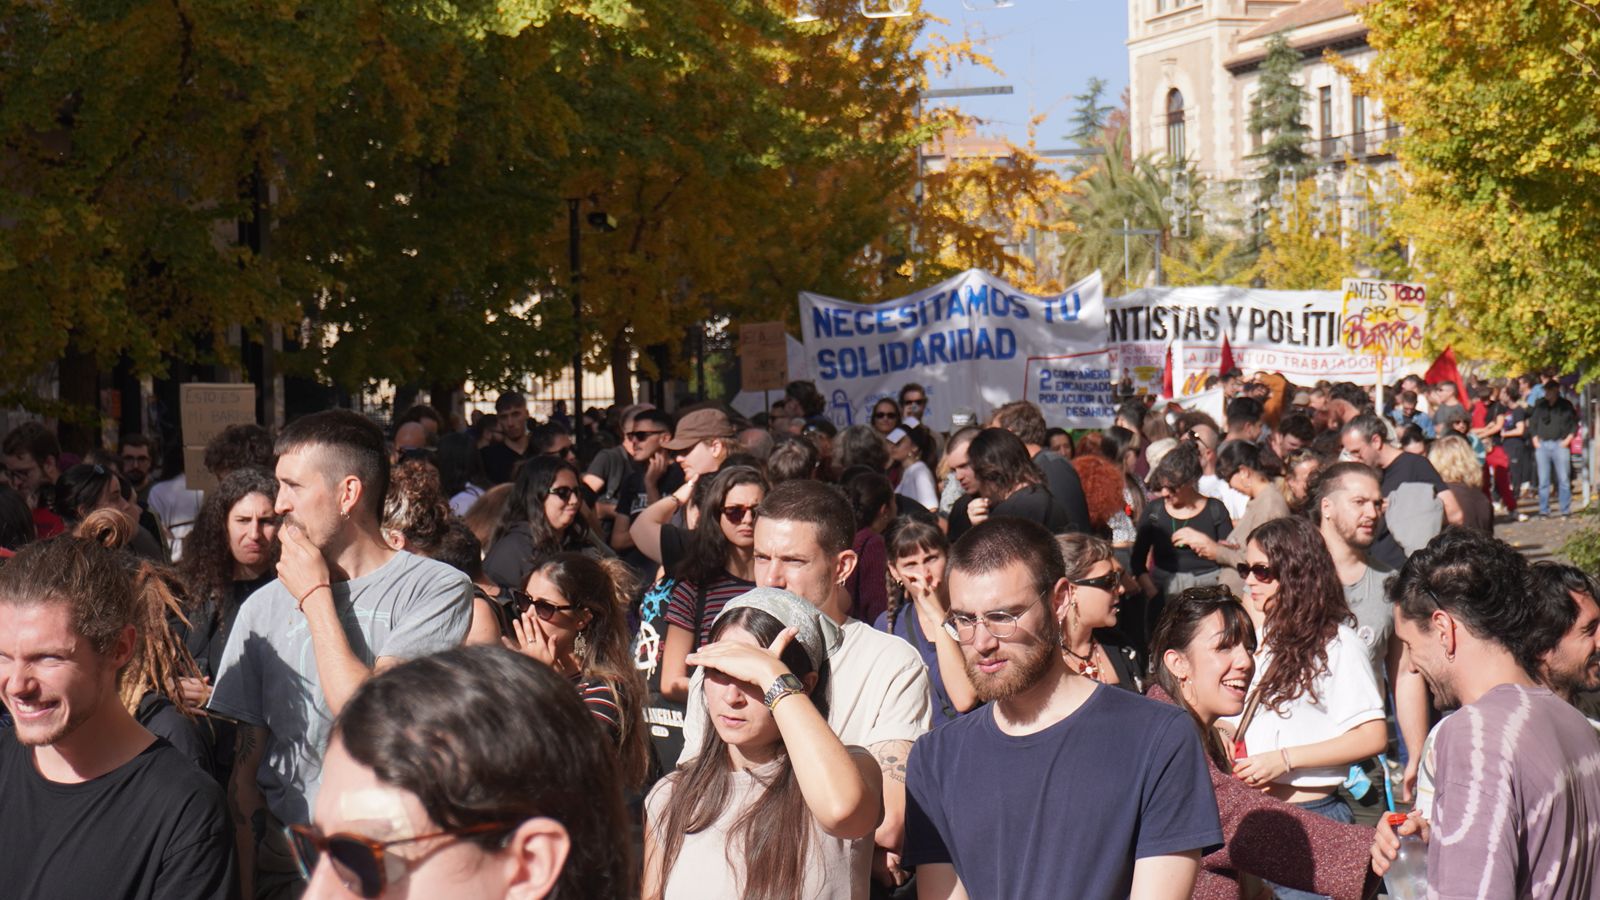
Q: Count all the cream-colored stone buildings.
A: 1